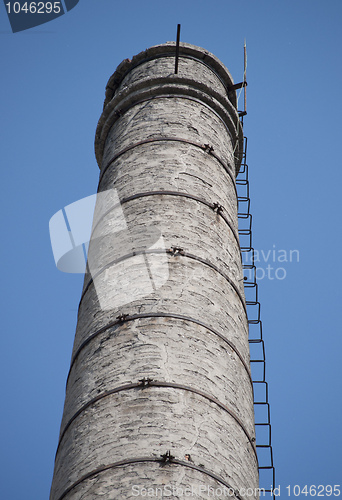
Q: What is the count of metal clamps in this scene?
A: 6